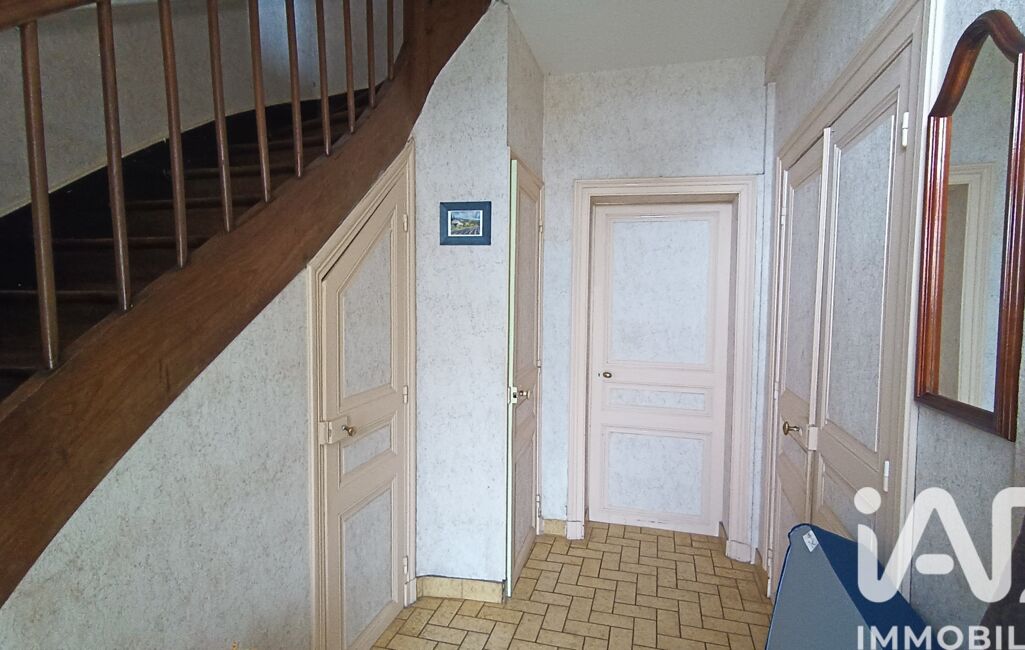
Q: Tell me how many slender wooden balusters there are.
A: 10